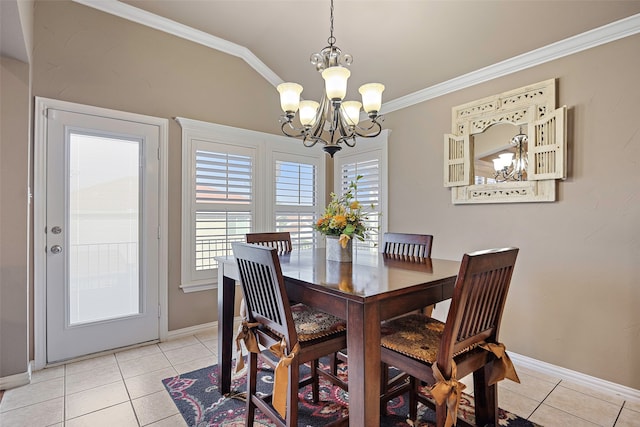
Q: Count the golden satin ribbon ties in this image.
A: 4